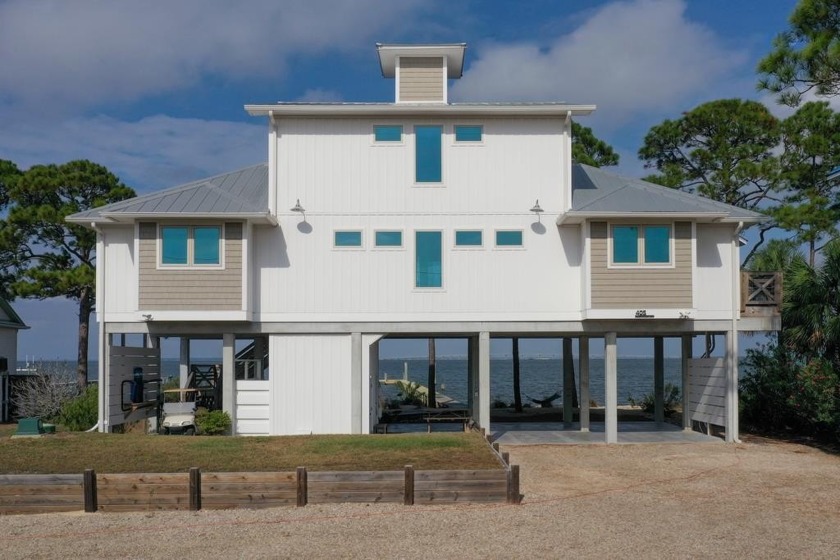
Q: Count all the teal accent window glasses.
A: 12